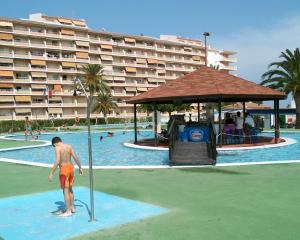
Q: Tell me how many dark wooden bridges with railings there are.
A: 1